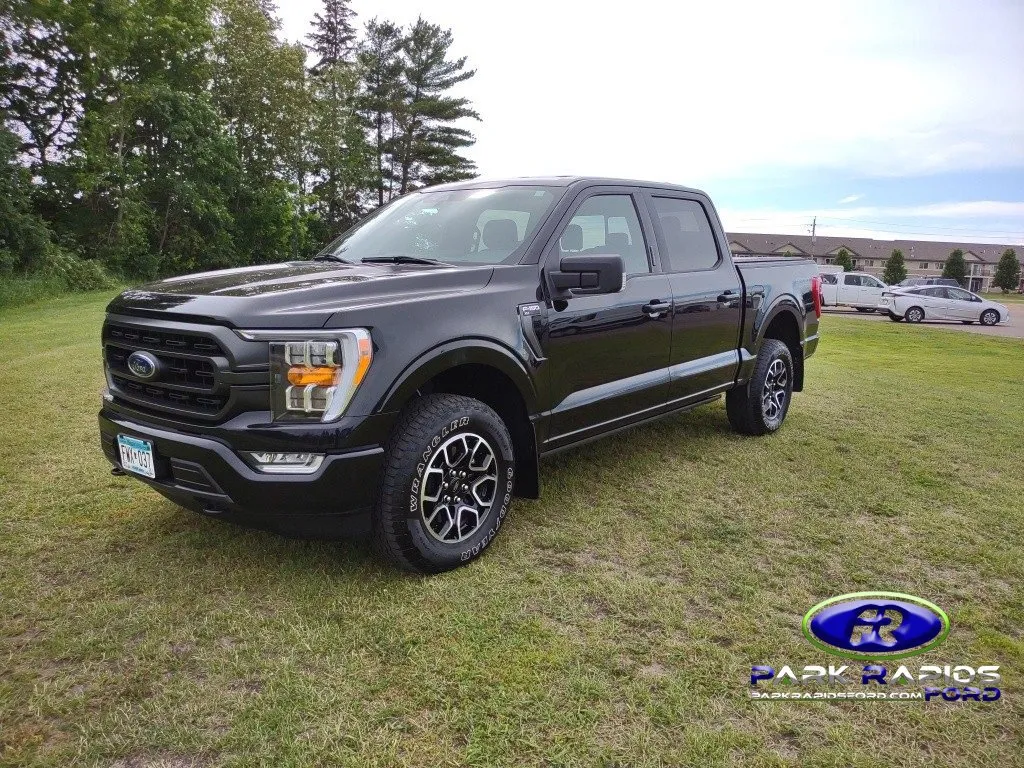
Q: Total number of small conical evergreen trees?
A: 4